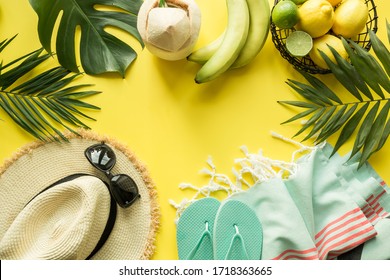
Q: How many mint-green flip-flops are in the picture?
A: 2